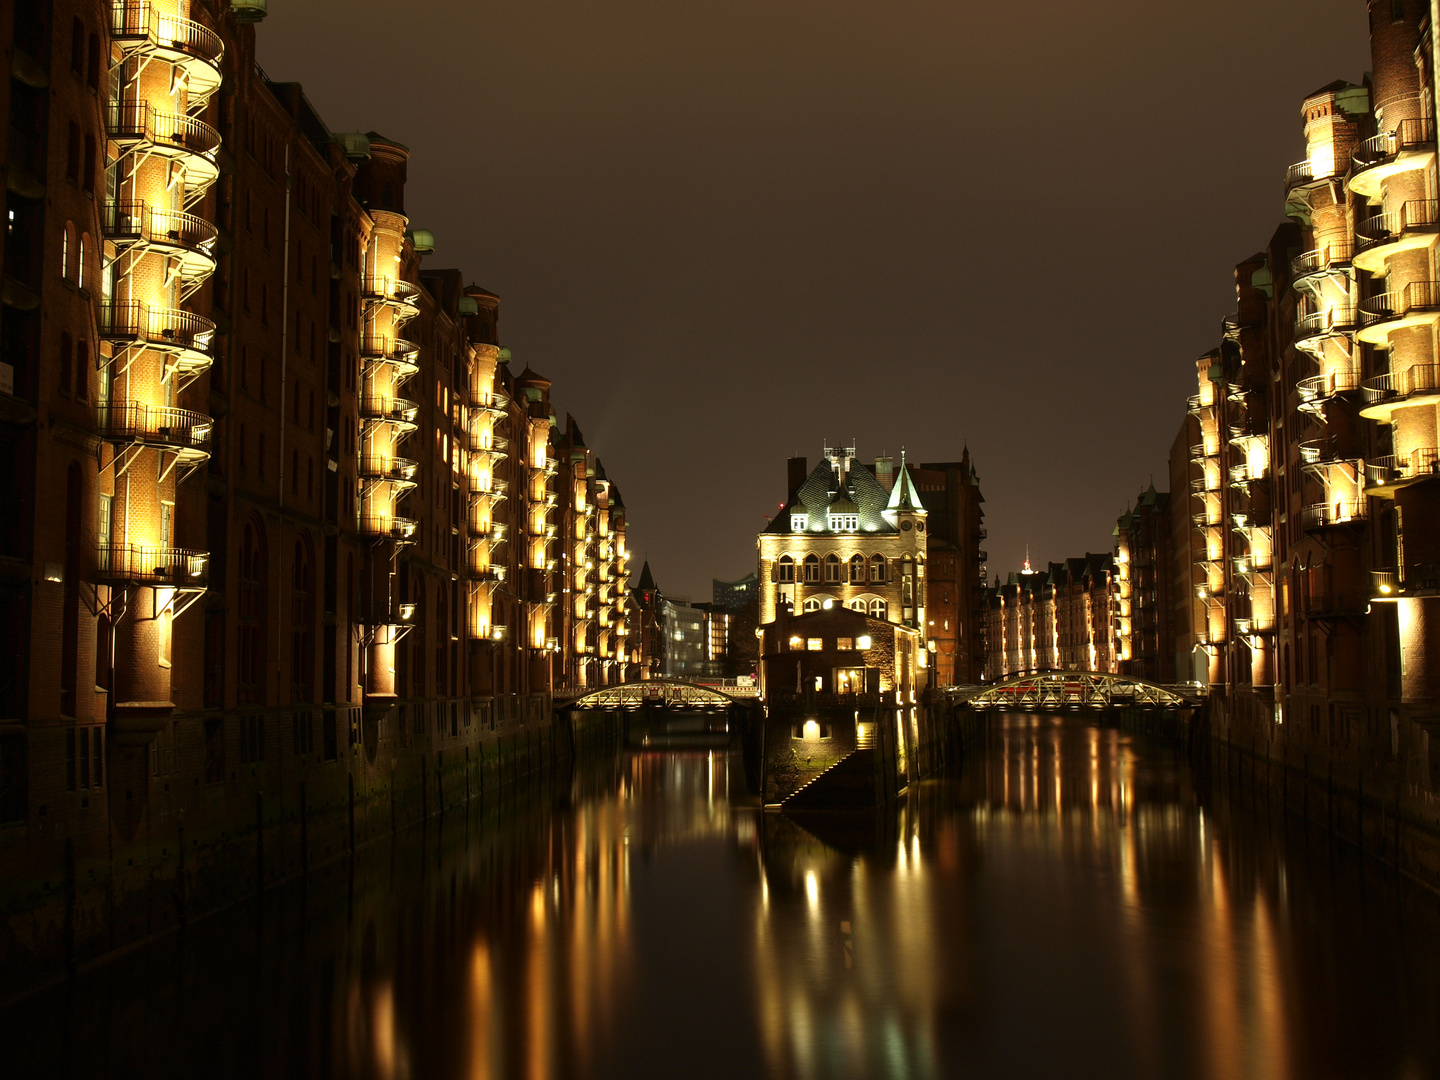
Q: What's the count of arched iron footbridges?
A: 2